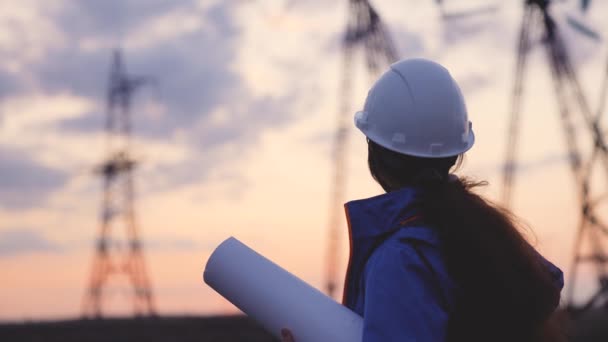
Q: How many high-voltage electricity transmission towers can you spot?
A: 3